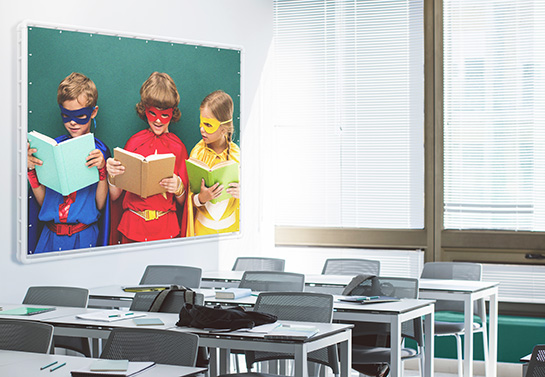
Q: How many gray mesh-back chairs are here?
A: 12